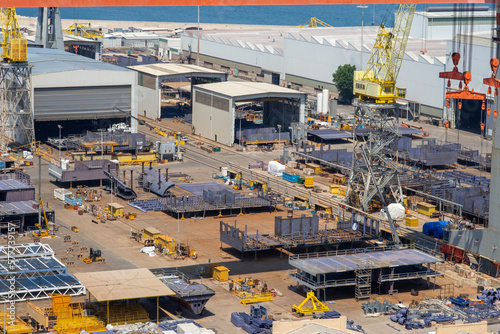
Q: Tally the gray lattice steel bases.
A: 2